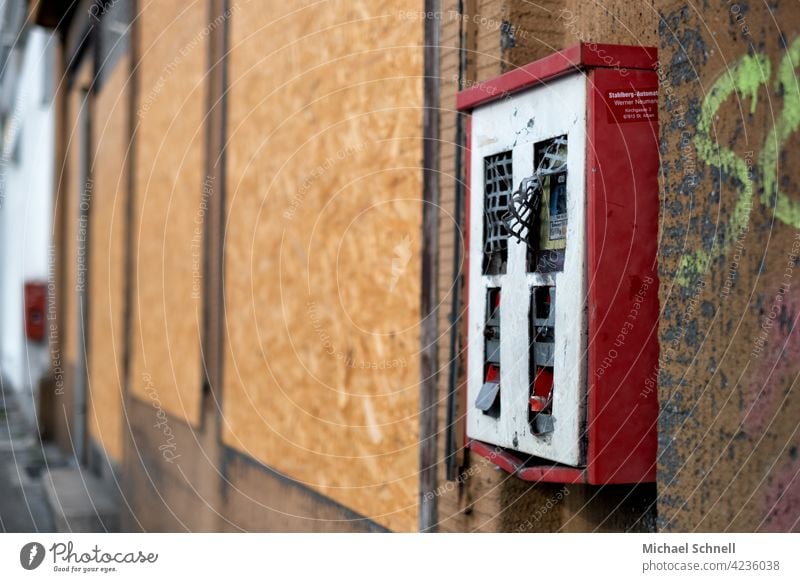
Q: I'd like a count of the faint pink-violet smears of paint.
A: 2